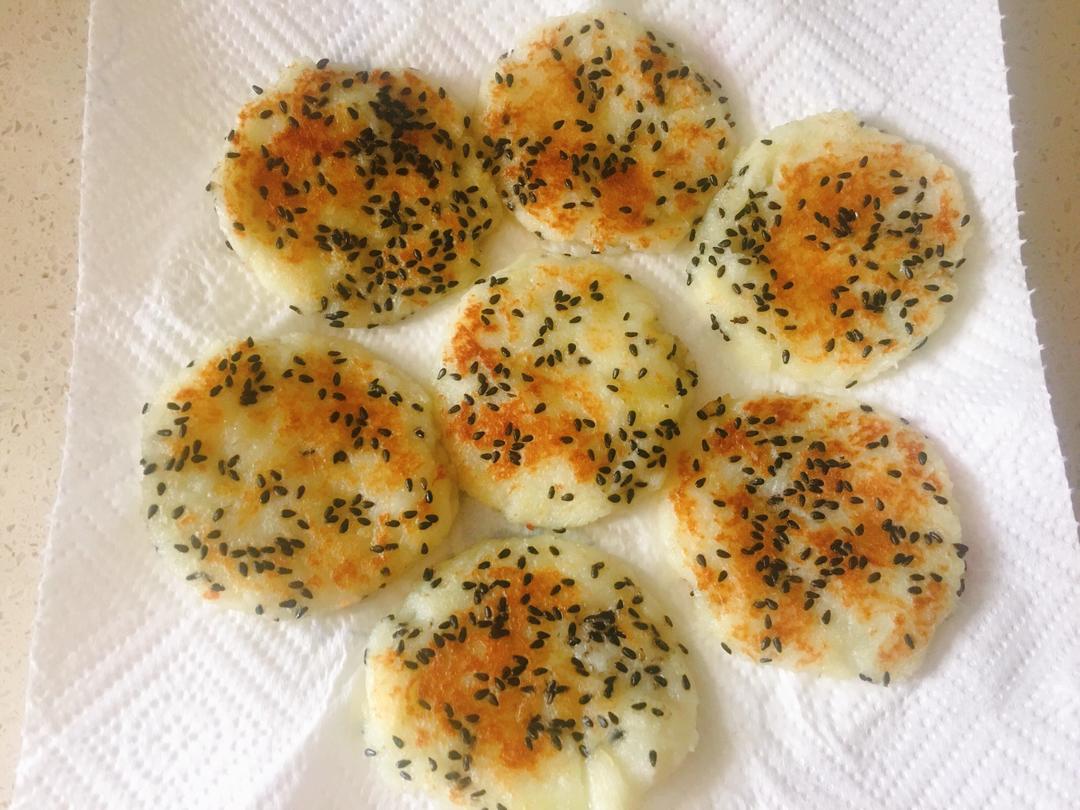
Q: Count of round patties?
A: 7